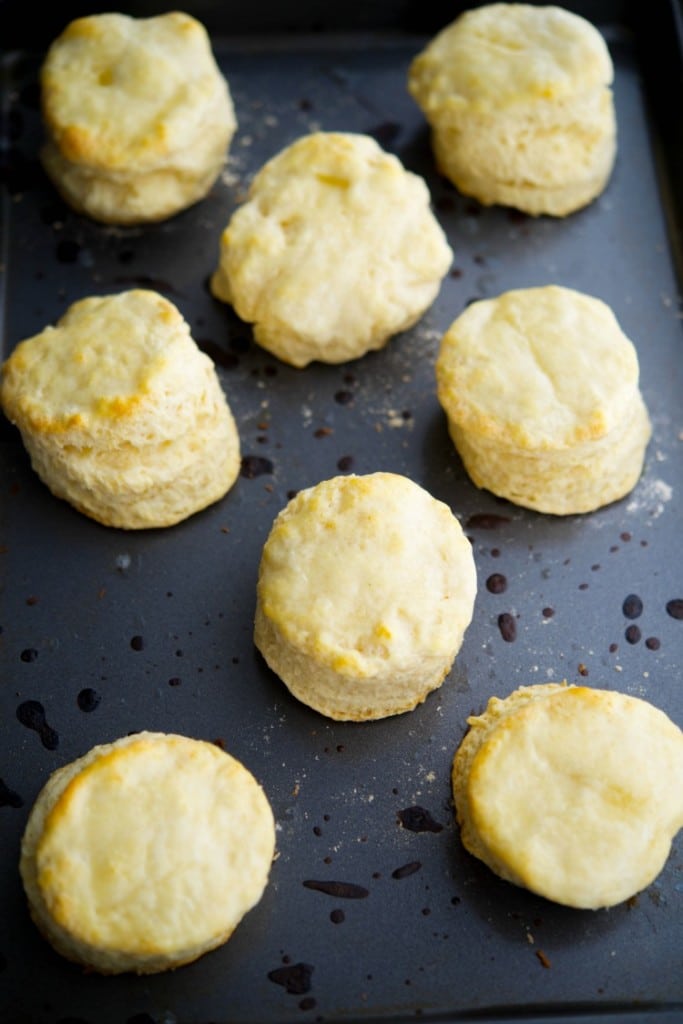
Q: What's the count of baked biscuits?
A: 8